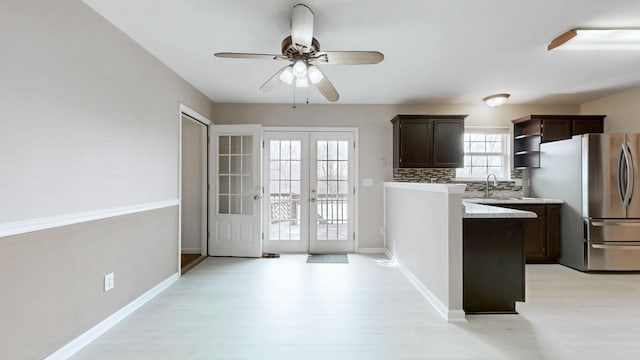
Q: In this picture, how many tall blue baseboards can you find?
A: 0